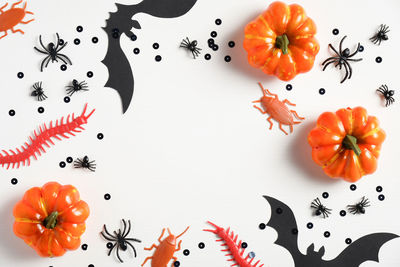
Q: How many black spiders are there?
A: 11